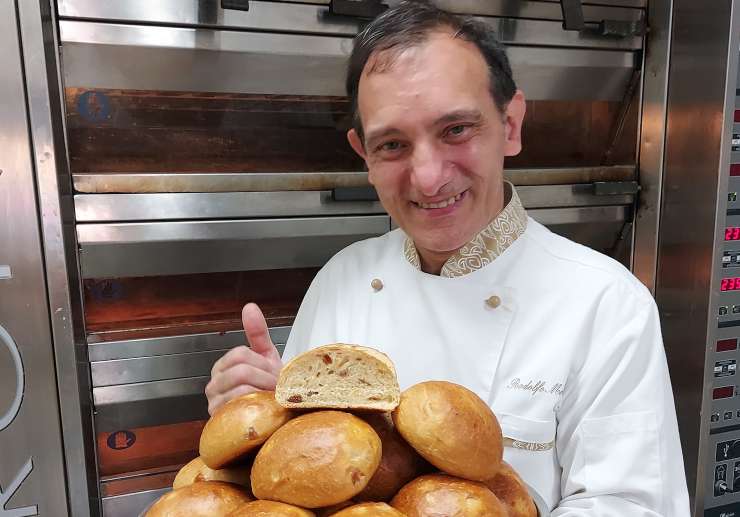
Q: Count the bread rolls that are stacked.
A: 11